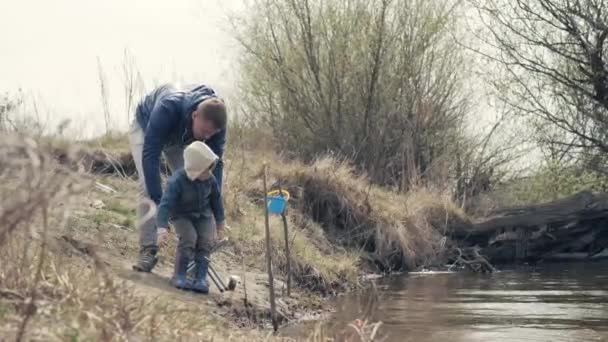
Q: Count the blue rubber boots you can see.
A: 2